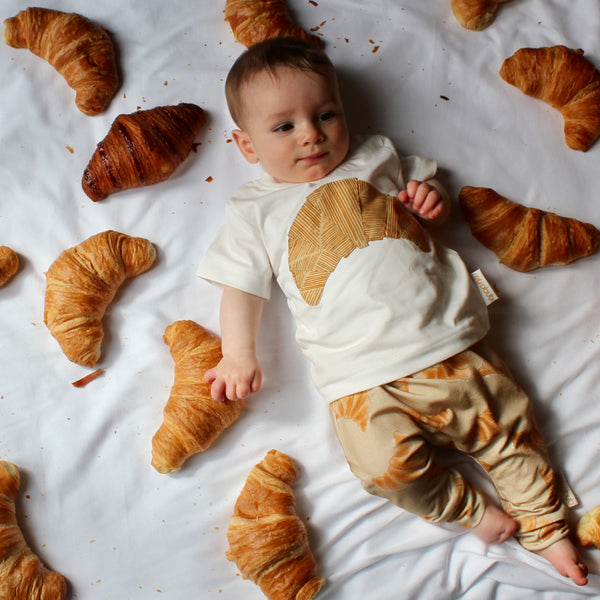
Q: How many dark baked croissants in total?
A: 1